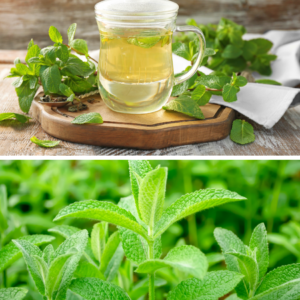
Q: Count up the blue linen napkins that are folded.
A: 0